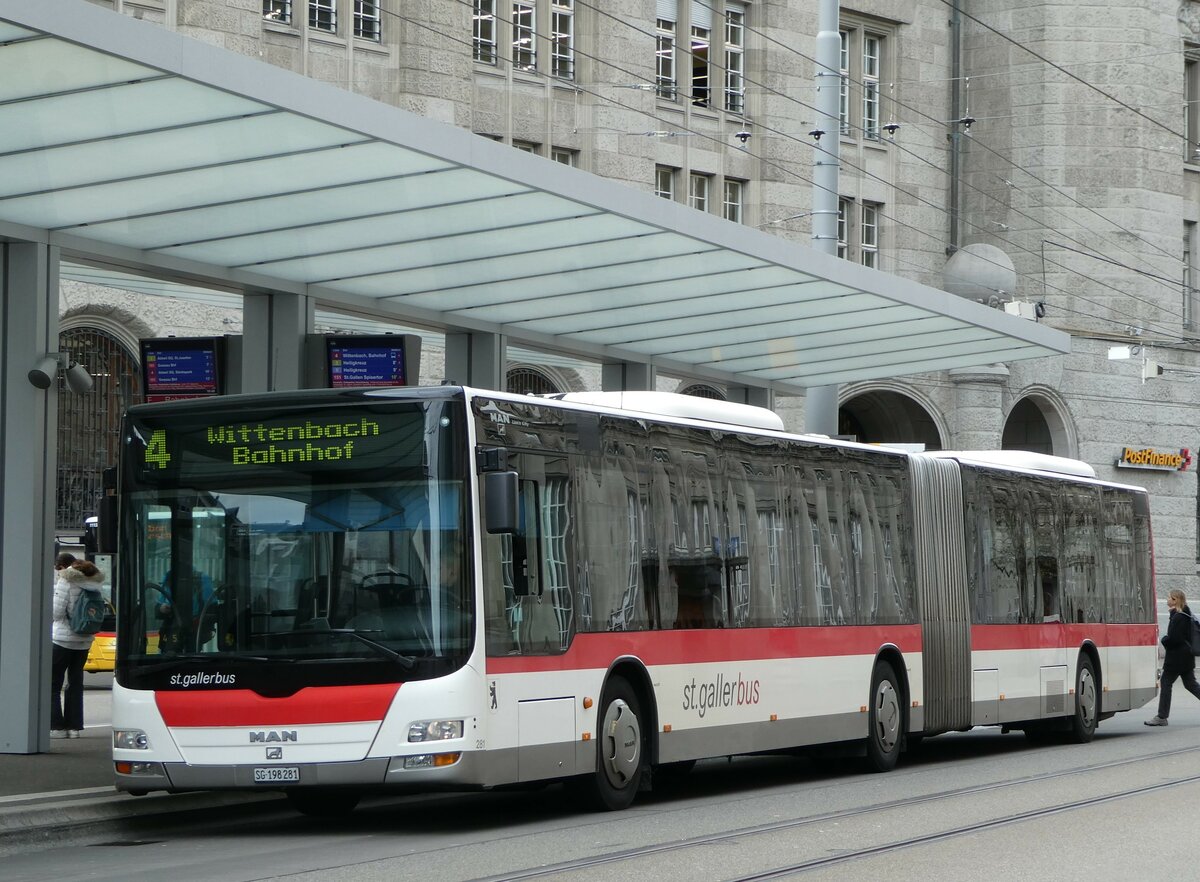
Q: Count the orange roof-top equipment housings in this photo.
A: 0